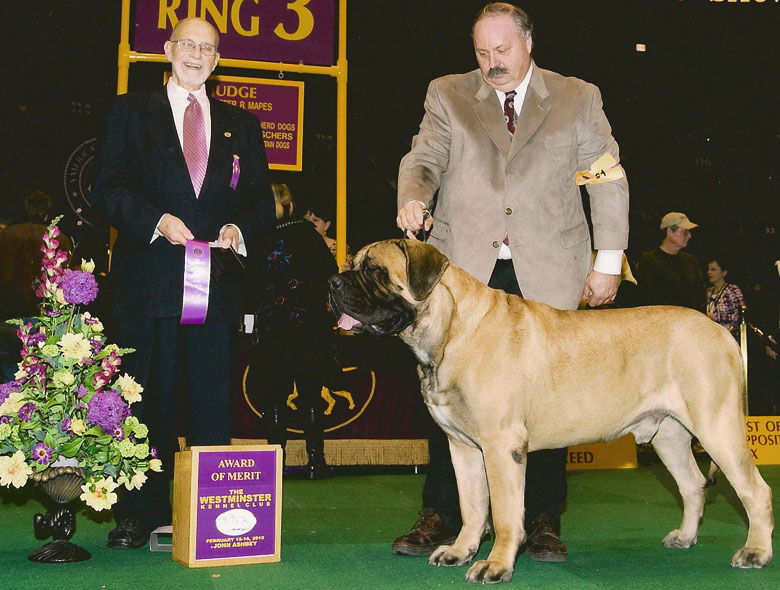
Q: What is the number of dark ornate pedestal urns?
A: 1